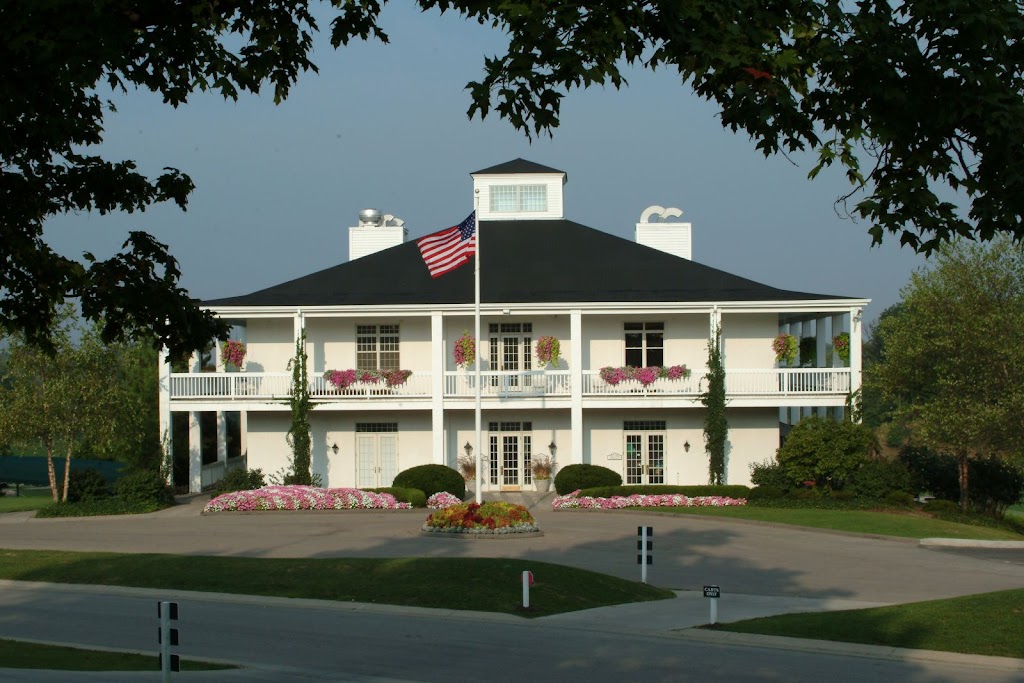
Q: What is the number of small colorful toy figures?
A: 0